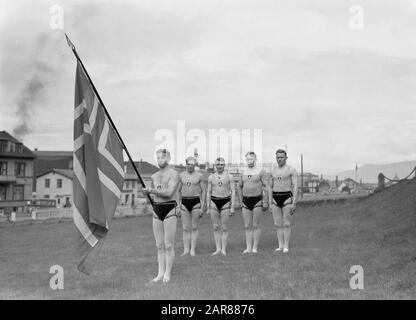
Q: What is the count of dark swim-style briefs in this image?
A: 5